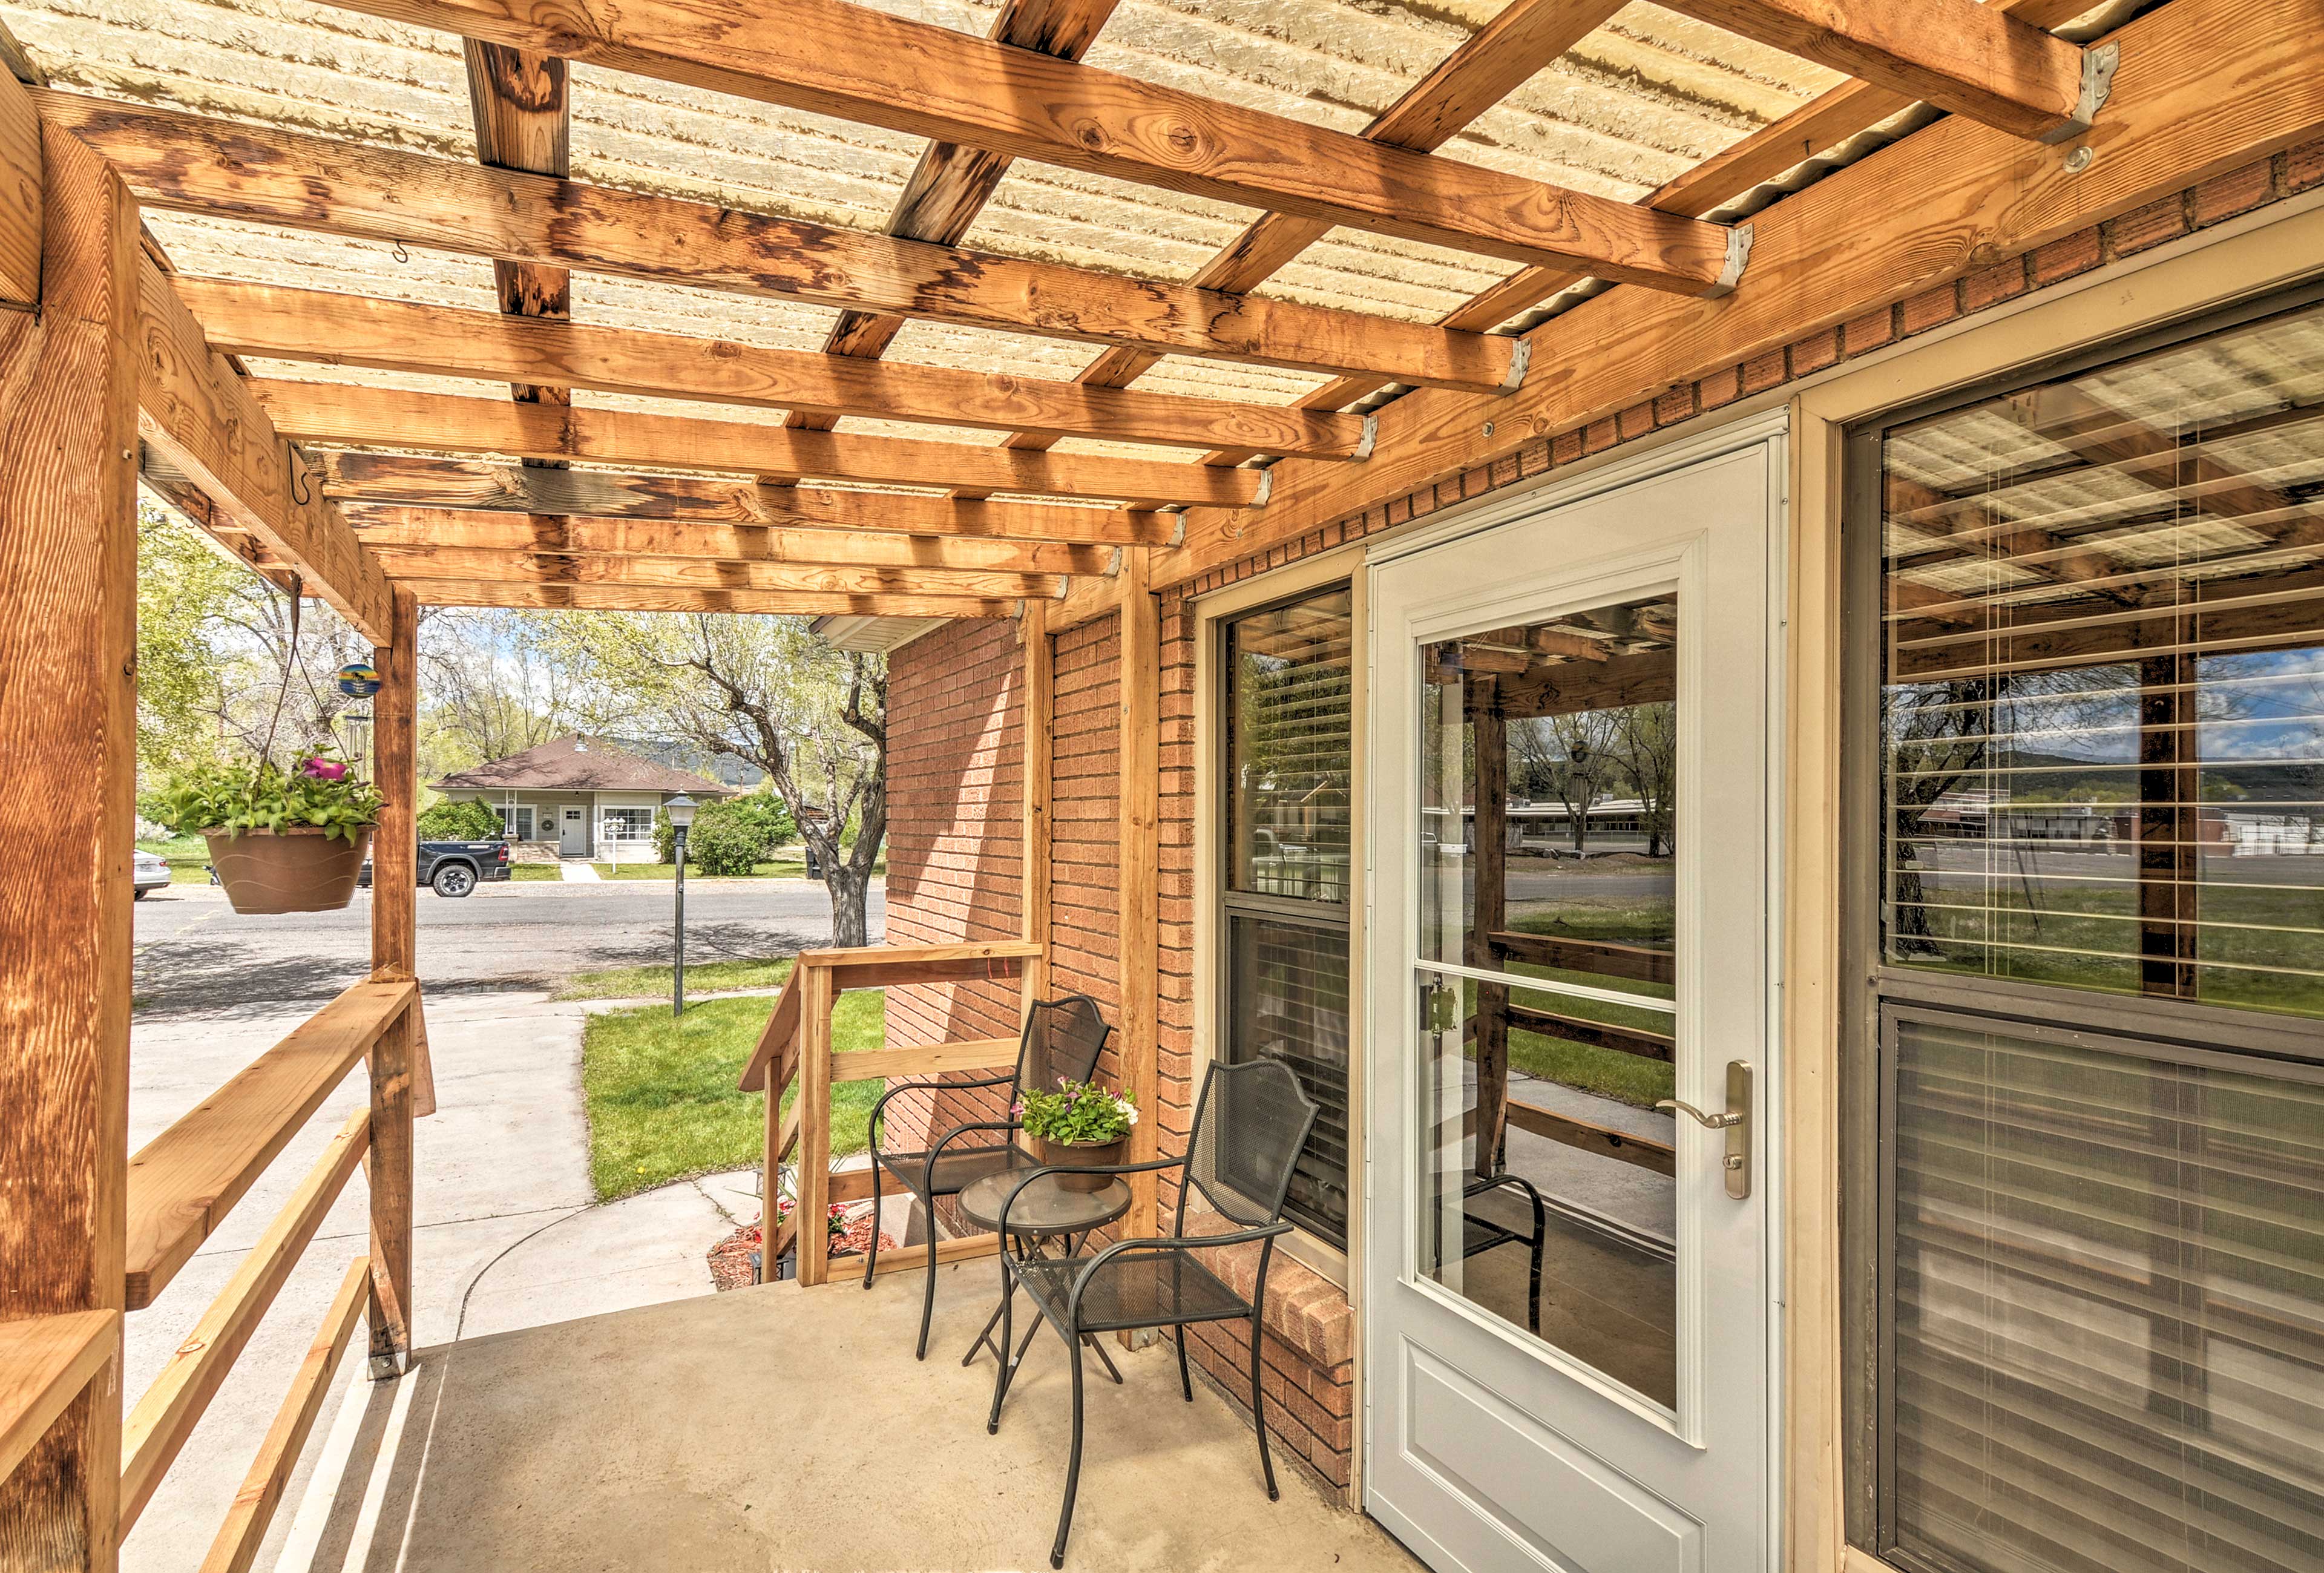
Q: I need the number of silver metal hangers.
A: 9